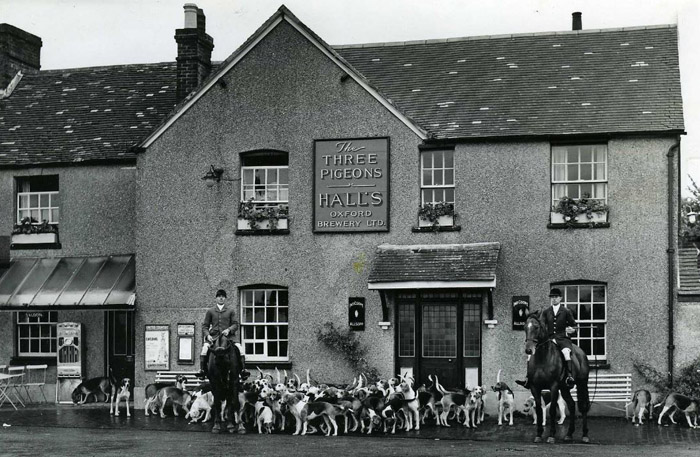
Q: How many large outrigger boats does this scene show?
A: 0